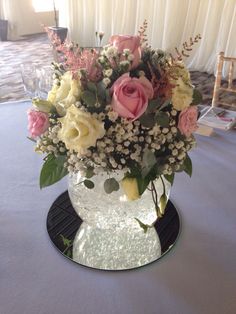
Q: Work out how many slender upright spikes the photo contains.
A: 3